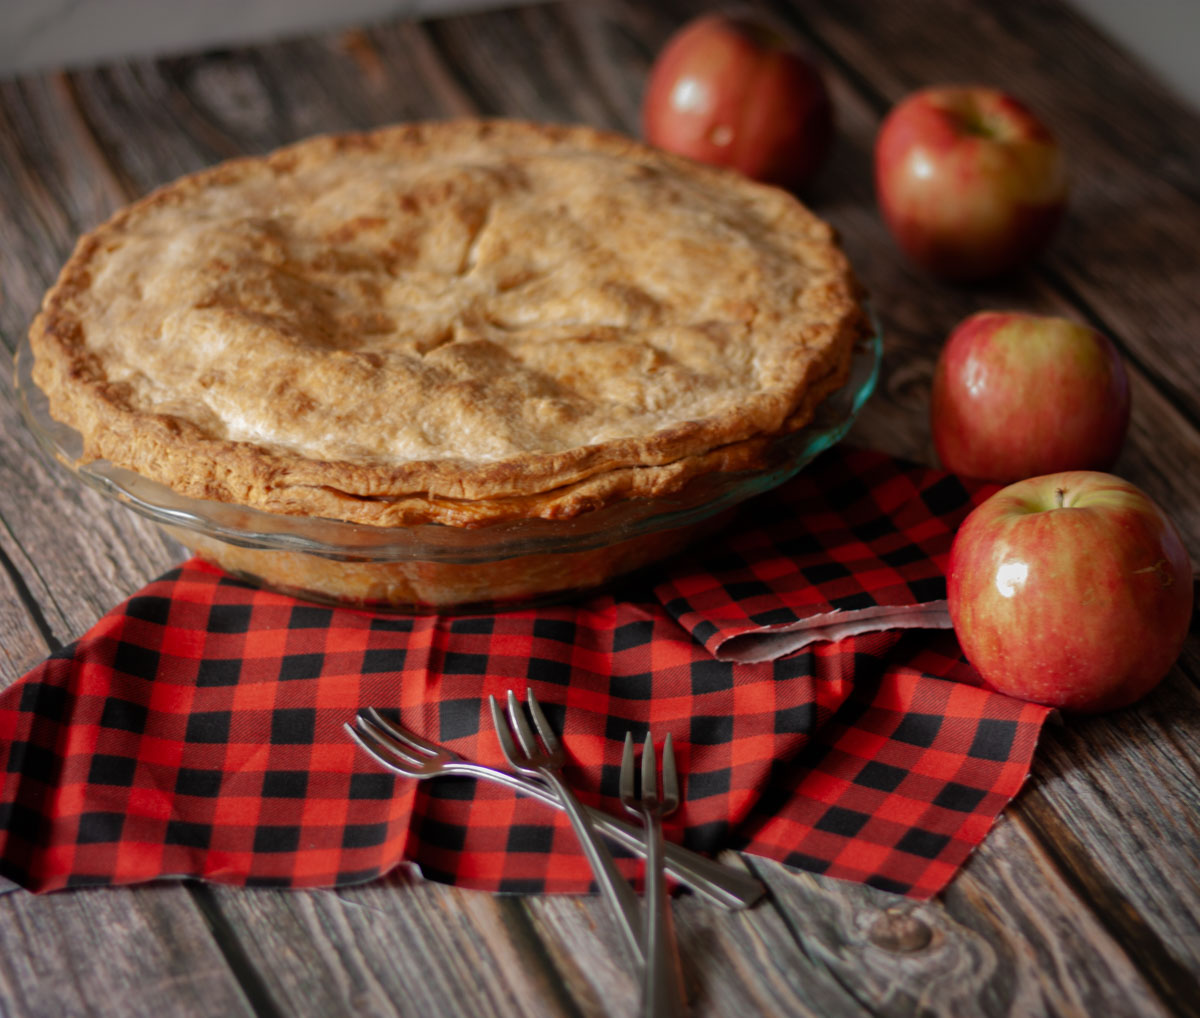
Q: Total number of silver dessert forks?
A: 3